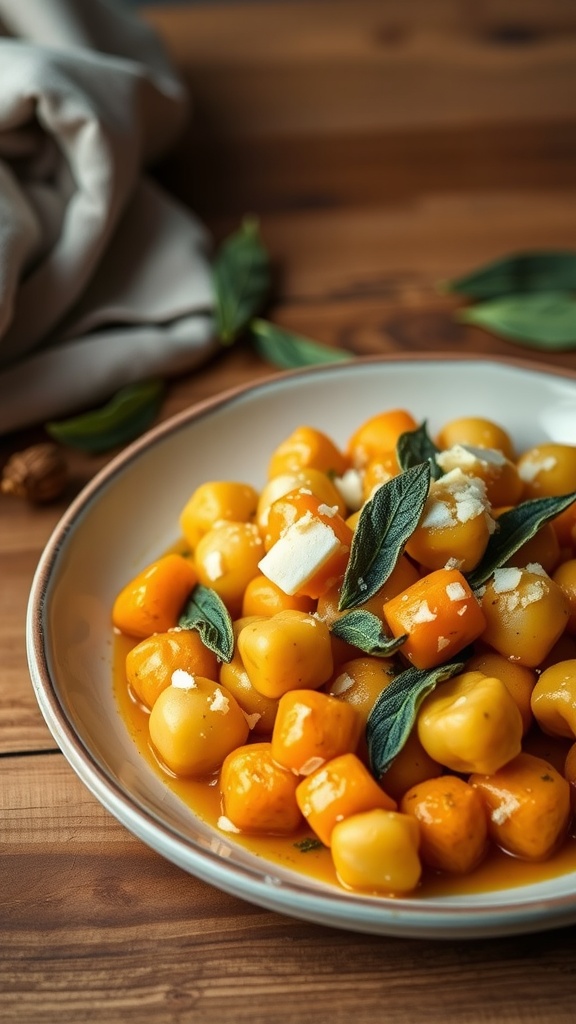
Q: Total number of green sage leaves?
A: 11